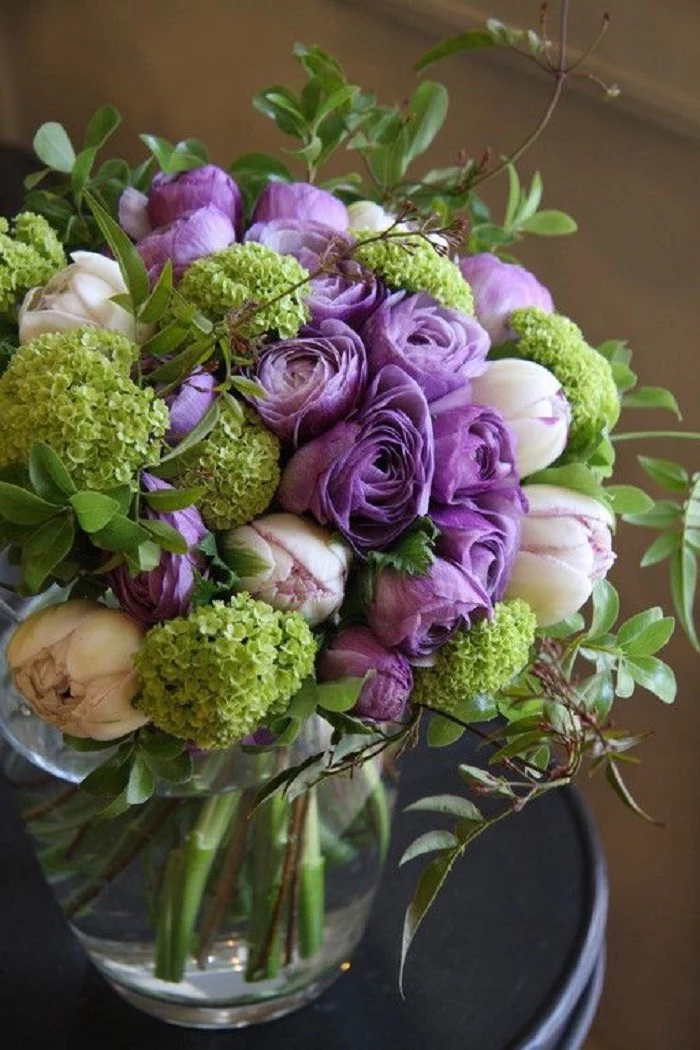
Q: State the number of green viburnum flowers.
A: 8